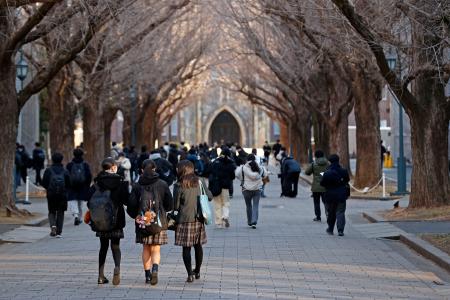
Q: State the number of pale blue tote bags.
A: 1